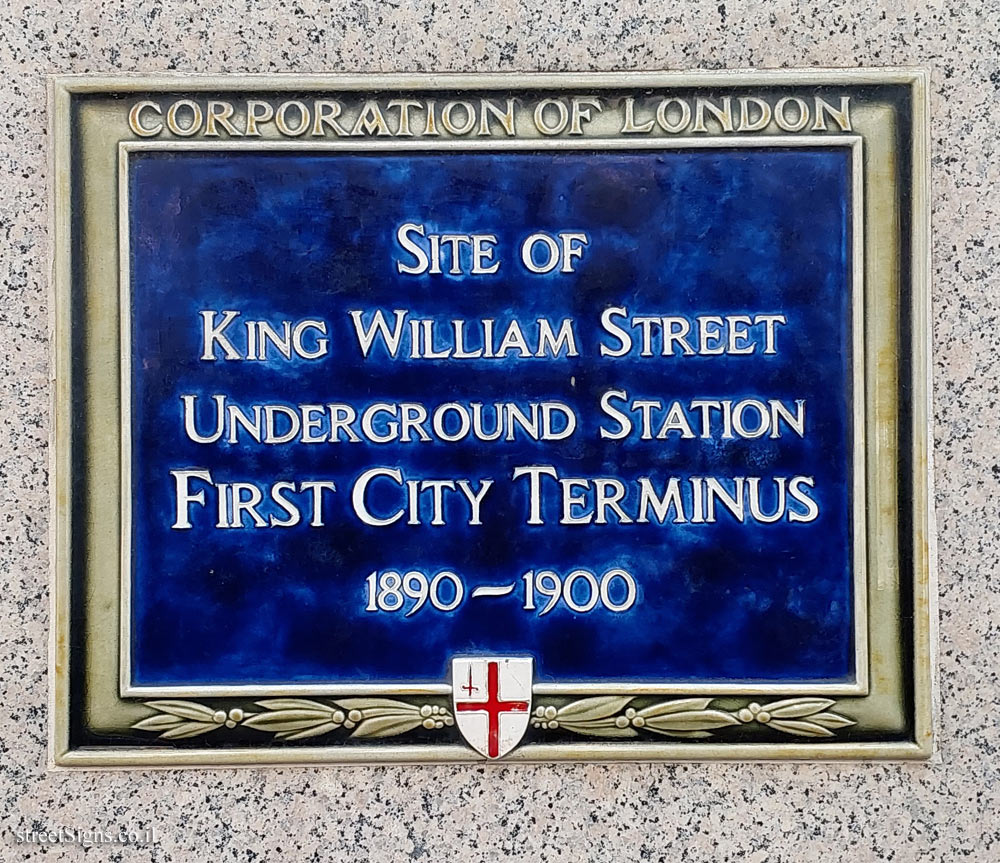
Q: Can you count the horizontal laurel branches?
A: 2